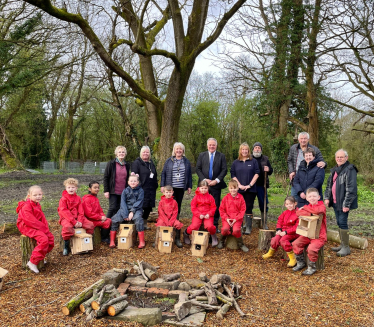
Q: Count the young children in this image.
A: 9